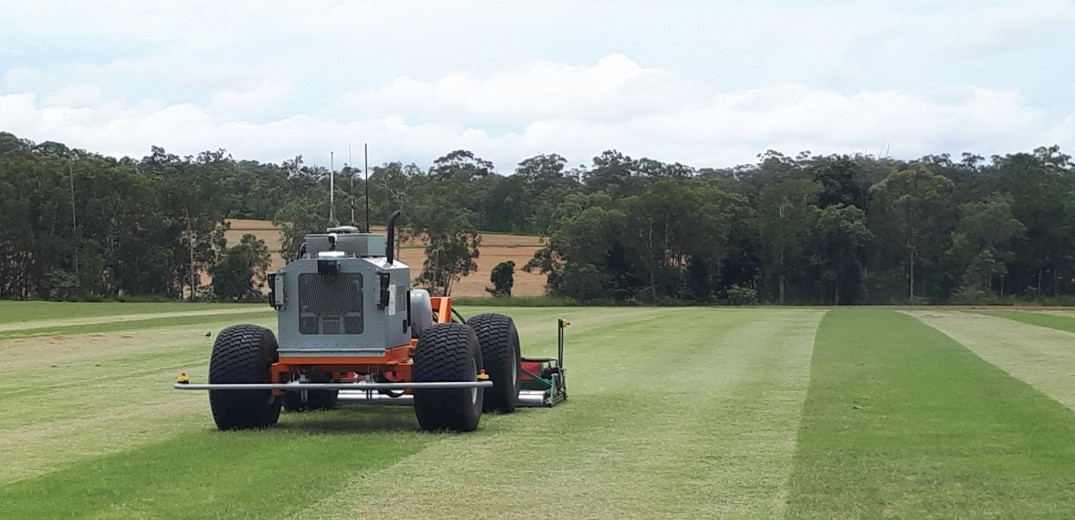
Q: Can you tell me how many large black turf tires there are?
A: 4